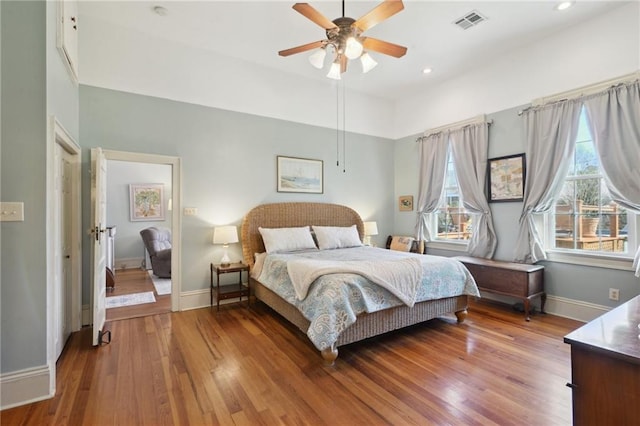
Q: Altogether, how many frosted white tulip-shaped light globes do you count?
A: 4